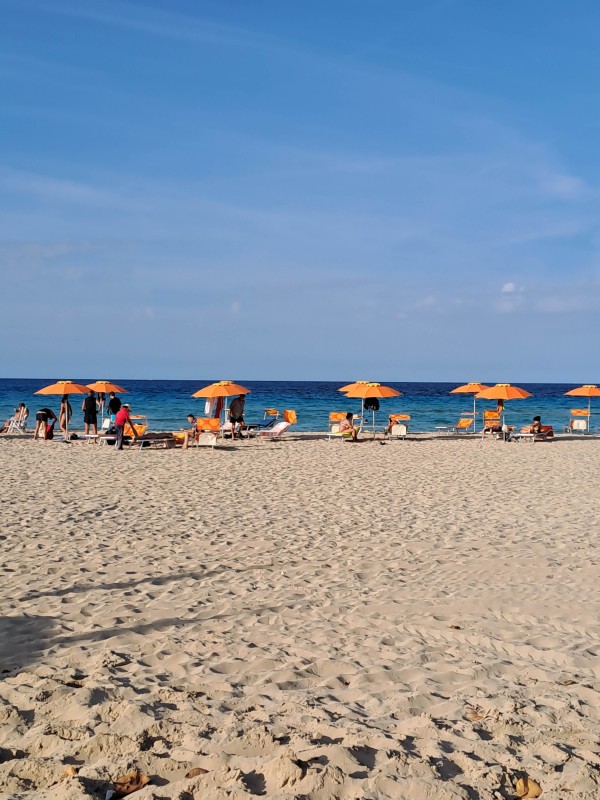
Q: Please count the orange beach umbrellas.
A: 8